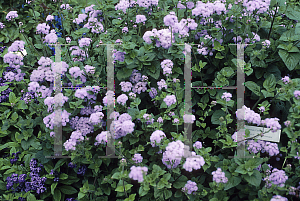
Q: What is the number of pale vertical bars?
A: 4